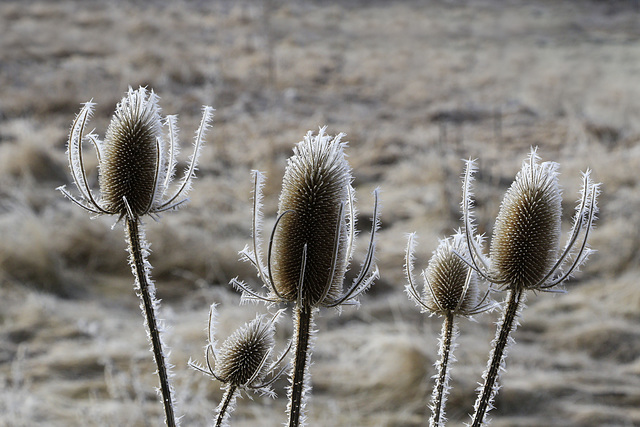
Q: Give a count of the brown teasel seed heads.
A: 5